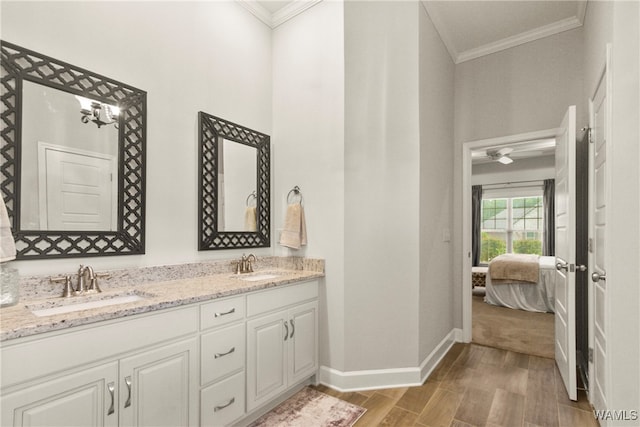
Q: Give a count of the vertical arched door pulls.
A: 4